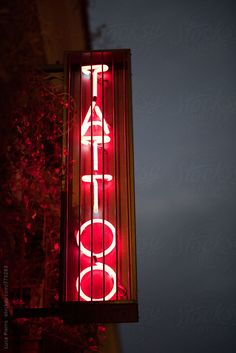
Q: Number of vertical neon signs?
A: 1